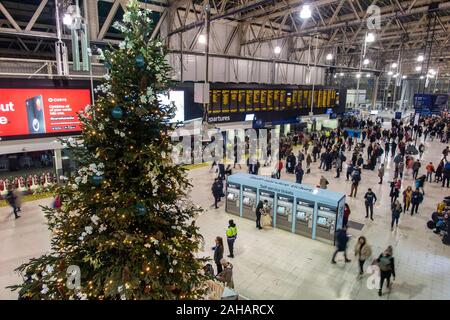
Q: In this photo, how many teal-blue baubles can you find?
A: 4